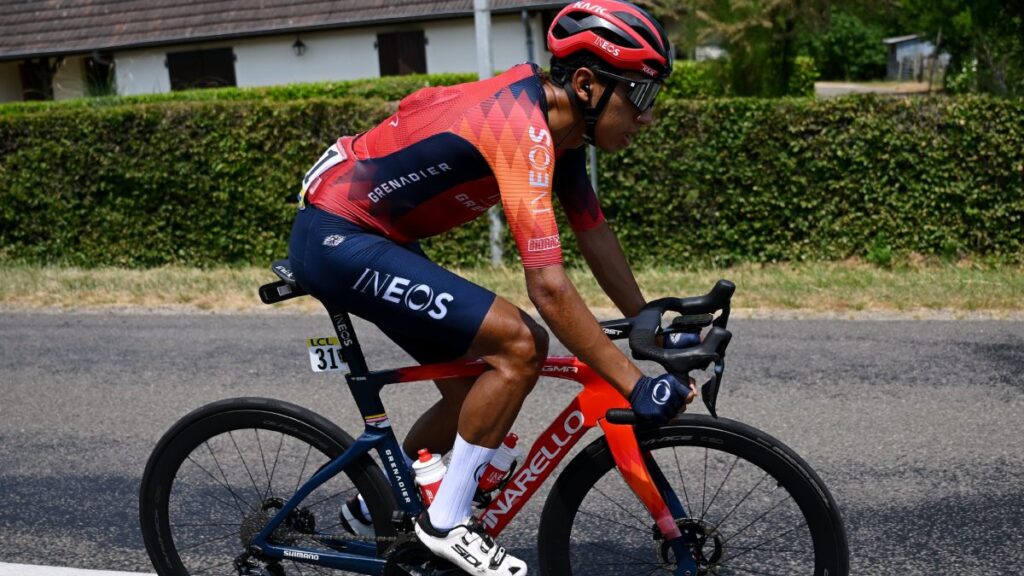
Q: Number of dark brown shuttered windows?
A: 2